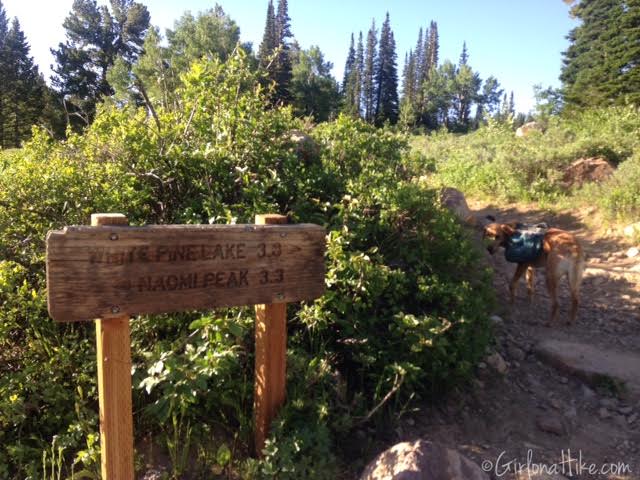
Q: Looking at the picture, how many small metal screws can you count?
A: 4